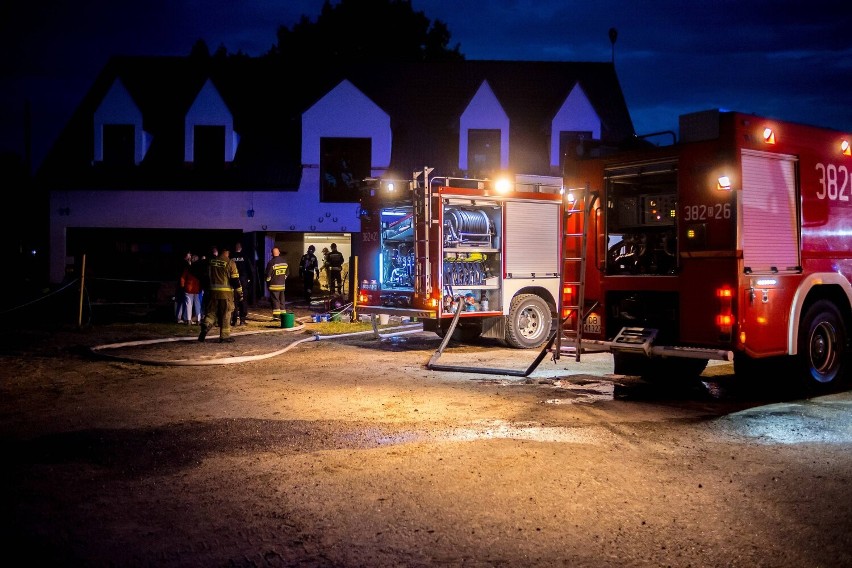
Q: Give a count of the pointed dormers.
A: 5